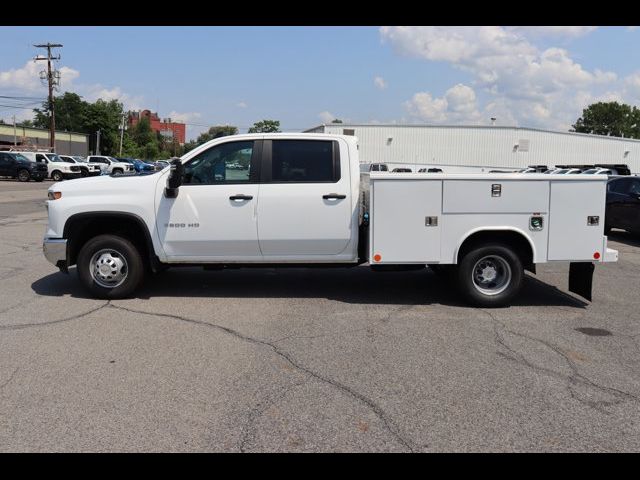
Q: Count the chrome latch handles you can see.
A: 3